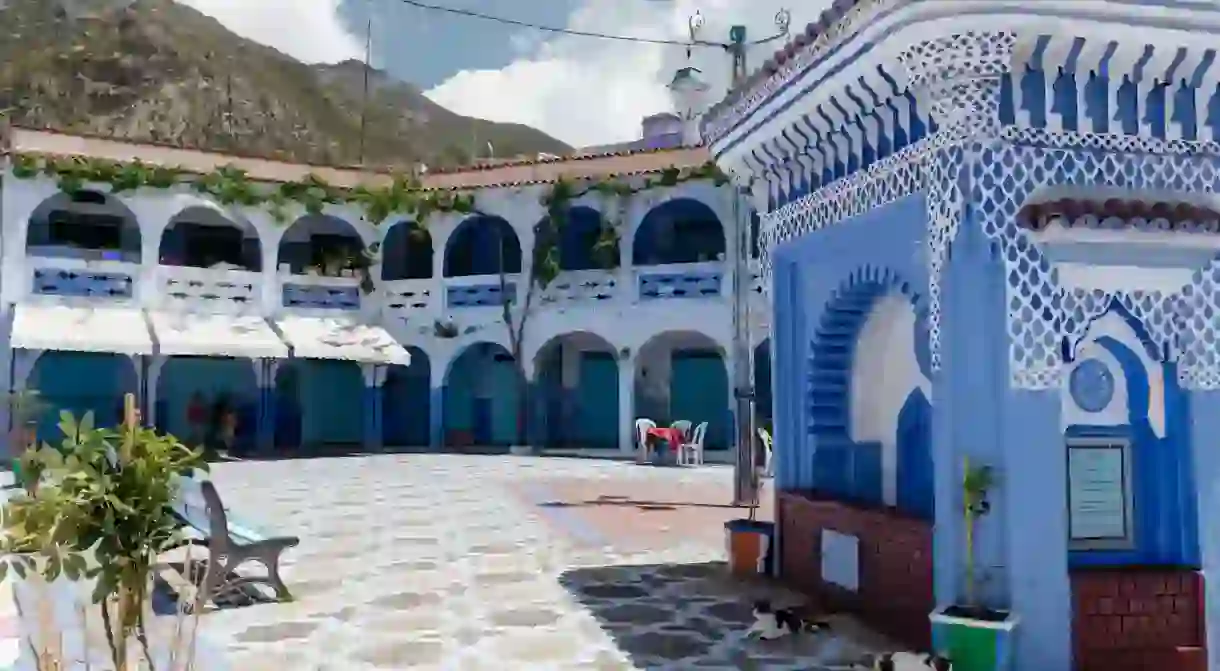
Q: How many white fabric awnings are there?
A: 3